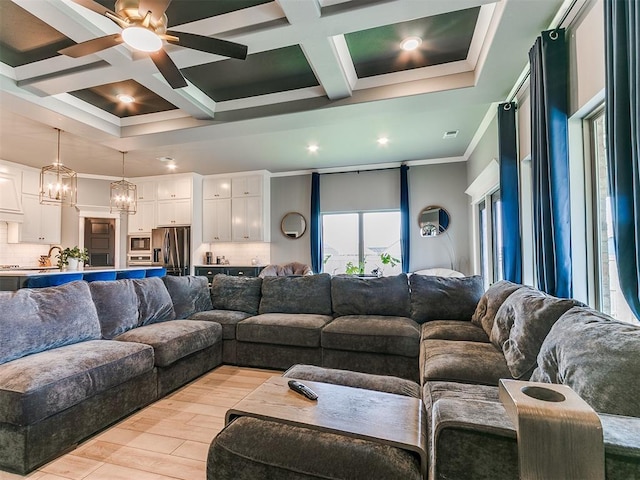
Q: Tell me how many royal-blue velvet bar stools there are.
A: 4